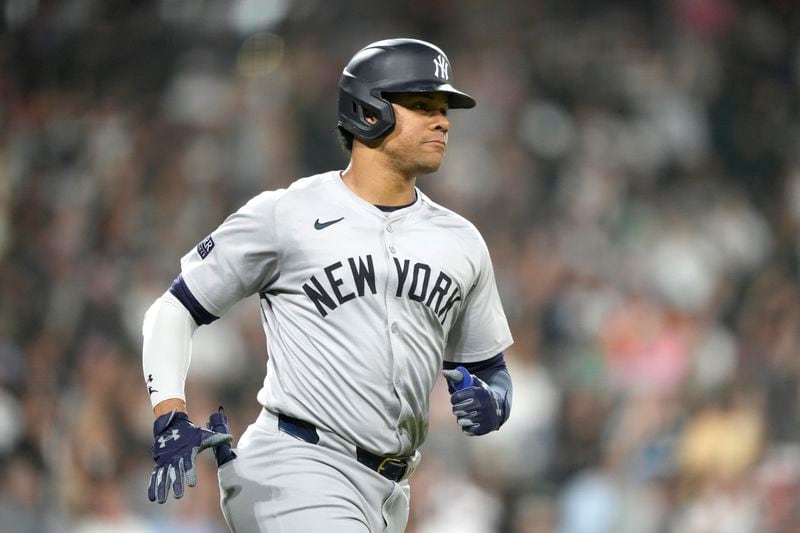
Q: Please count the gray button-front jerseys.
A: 1